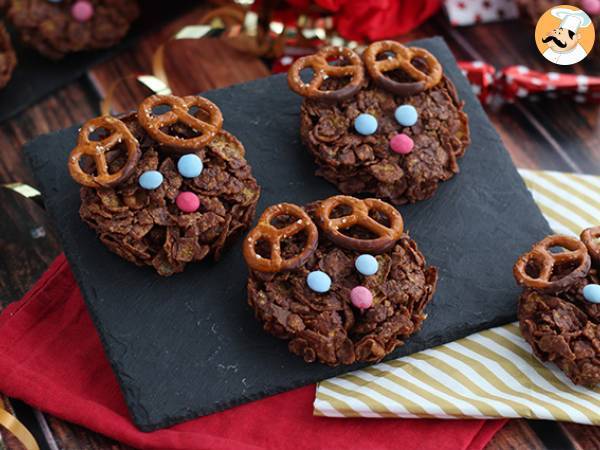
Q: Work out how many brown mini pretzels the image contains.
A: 8